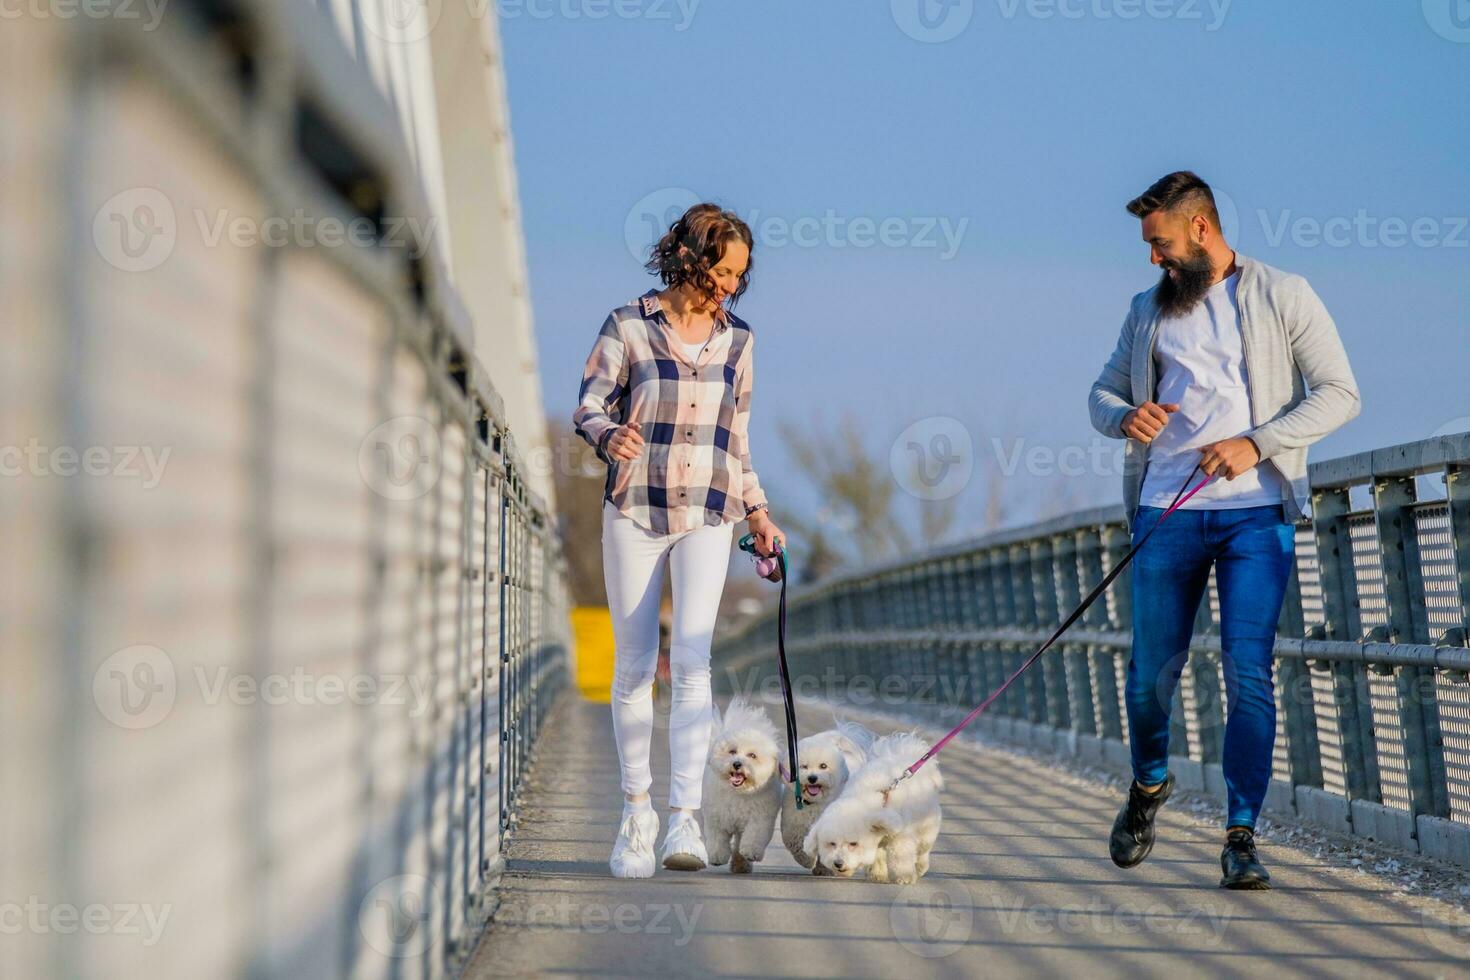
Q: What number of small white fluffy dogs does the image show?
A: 3